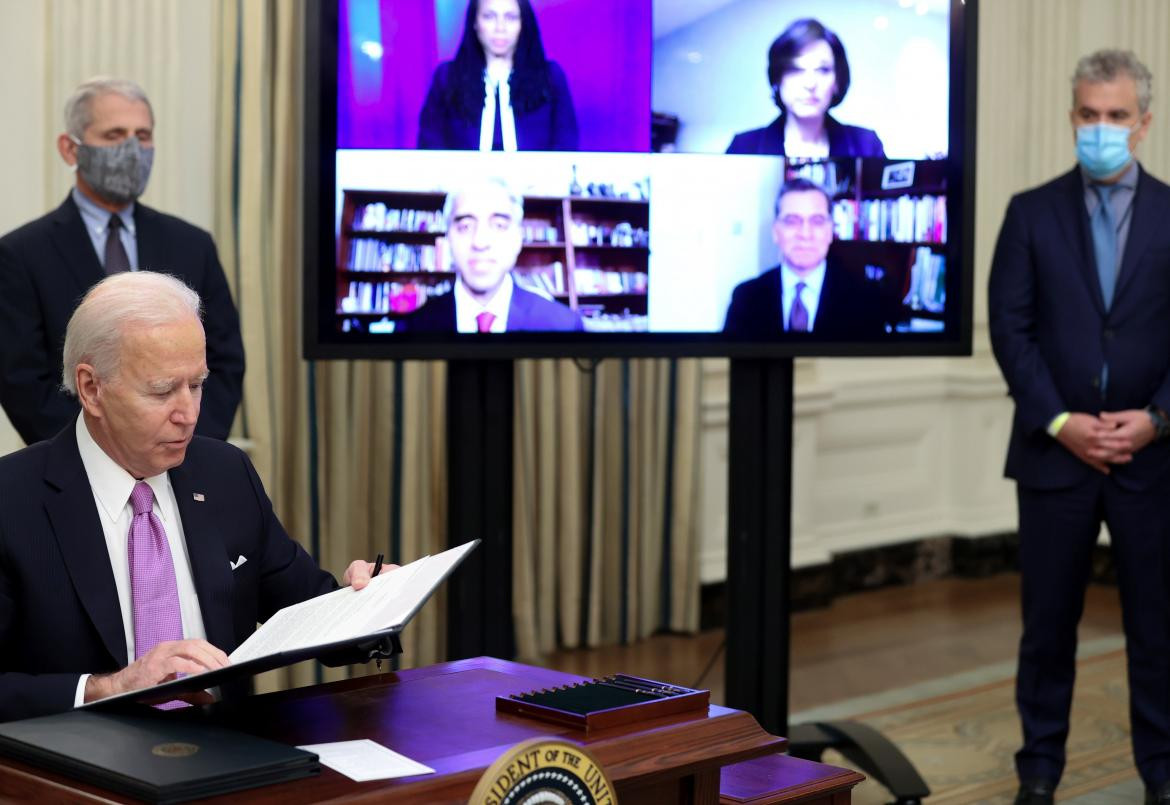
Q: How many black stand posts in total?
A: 2